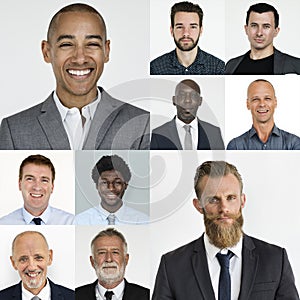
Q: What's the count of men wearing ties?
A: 6